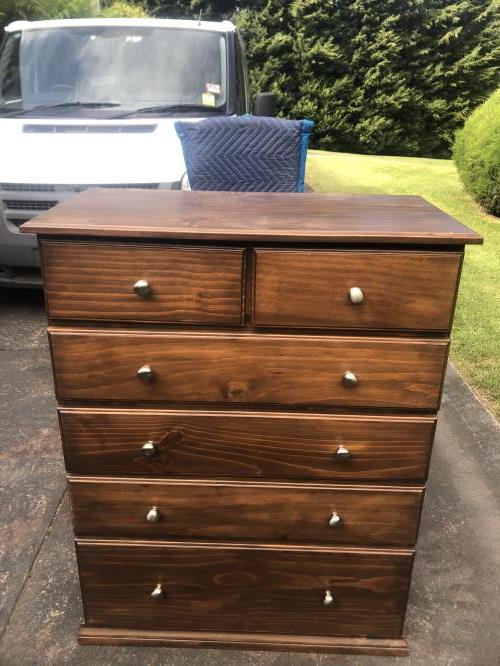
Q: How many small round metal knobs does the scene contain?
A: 10